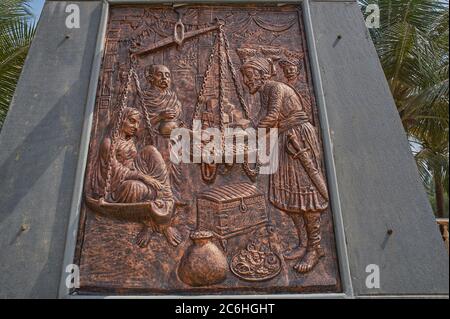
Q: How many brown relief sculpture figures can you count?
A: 4